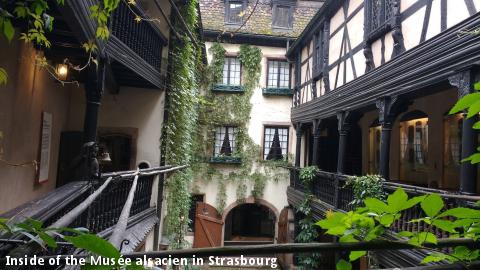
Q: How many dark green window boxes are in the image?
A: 3